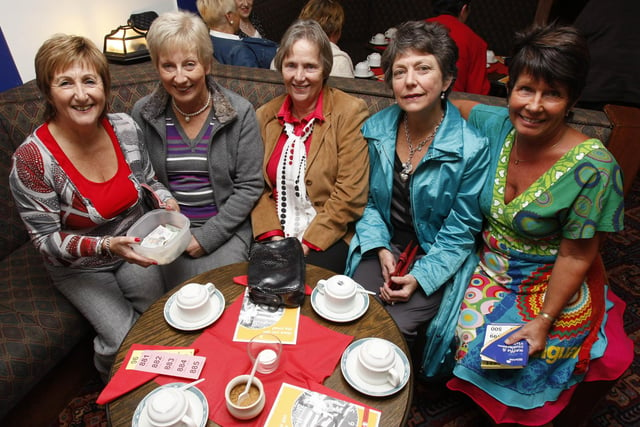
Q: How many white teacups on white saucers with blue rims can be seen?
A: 4